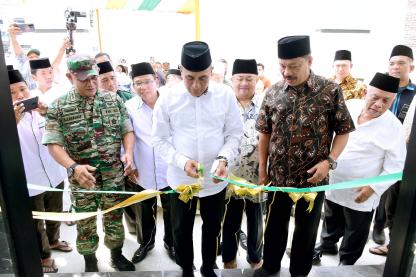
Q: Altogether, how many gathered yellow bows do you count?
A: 3